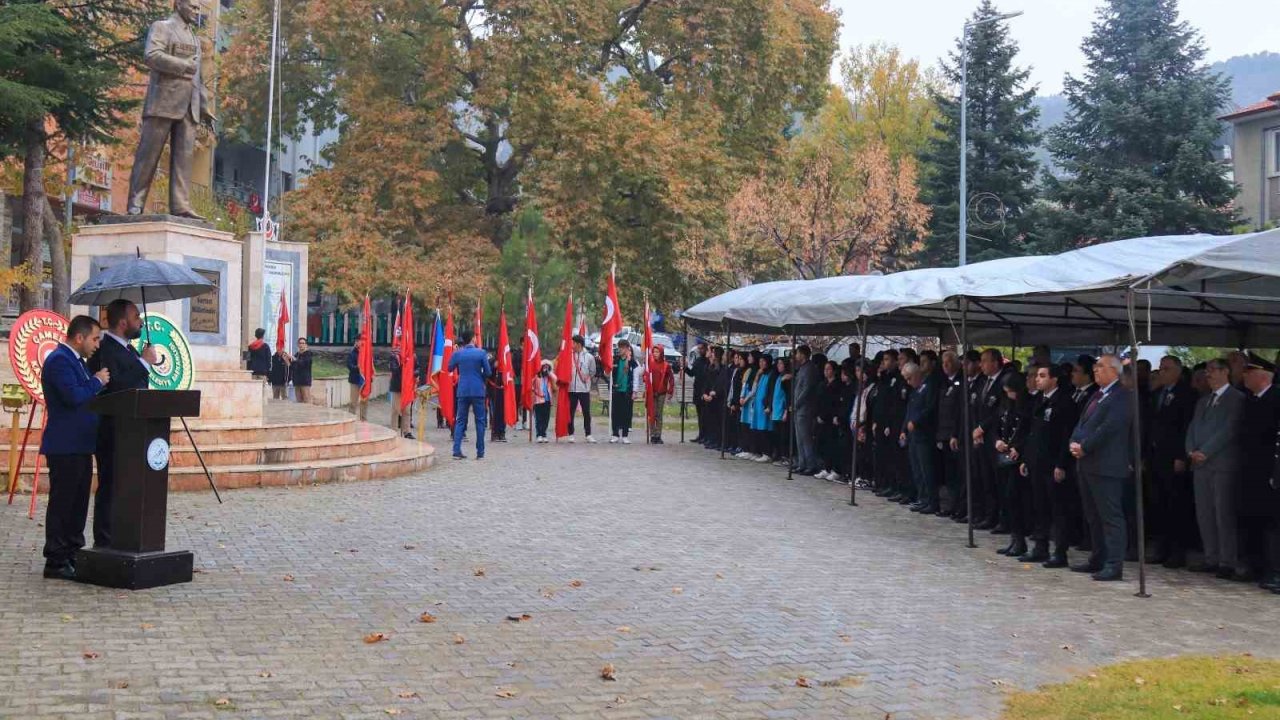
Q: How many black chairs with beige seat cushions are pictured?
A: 0